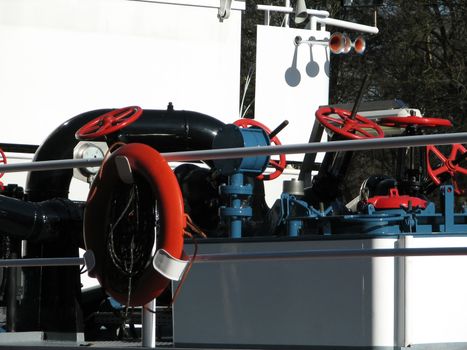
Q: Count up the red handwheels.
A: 6